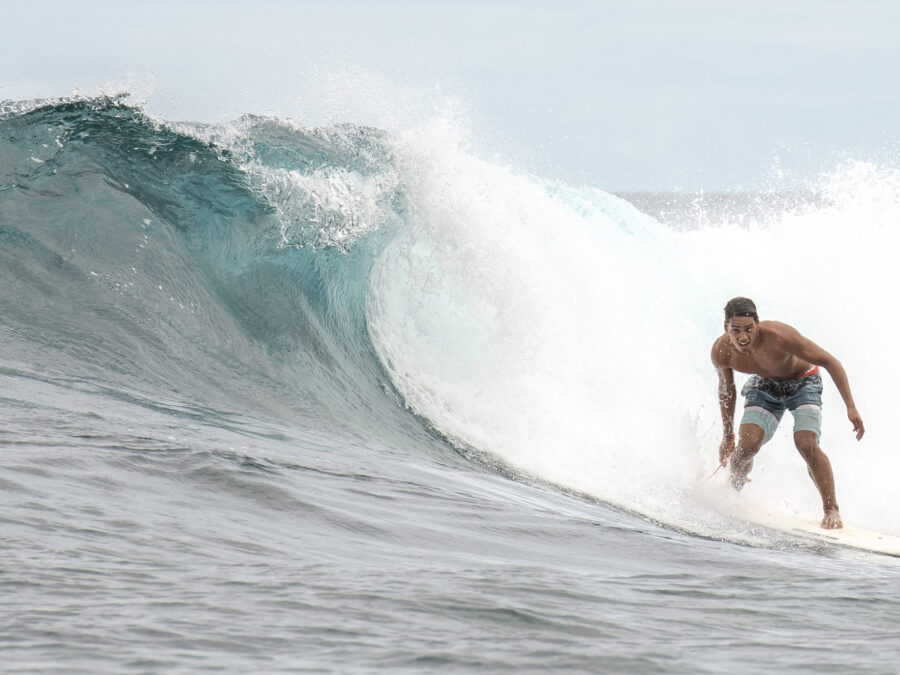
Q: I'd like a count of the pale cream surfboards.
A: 1